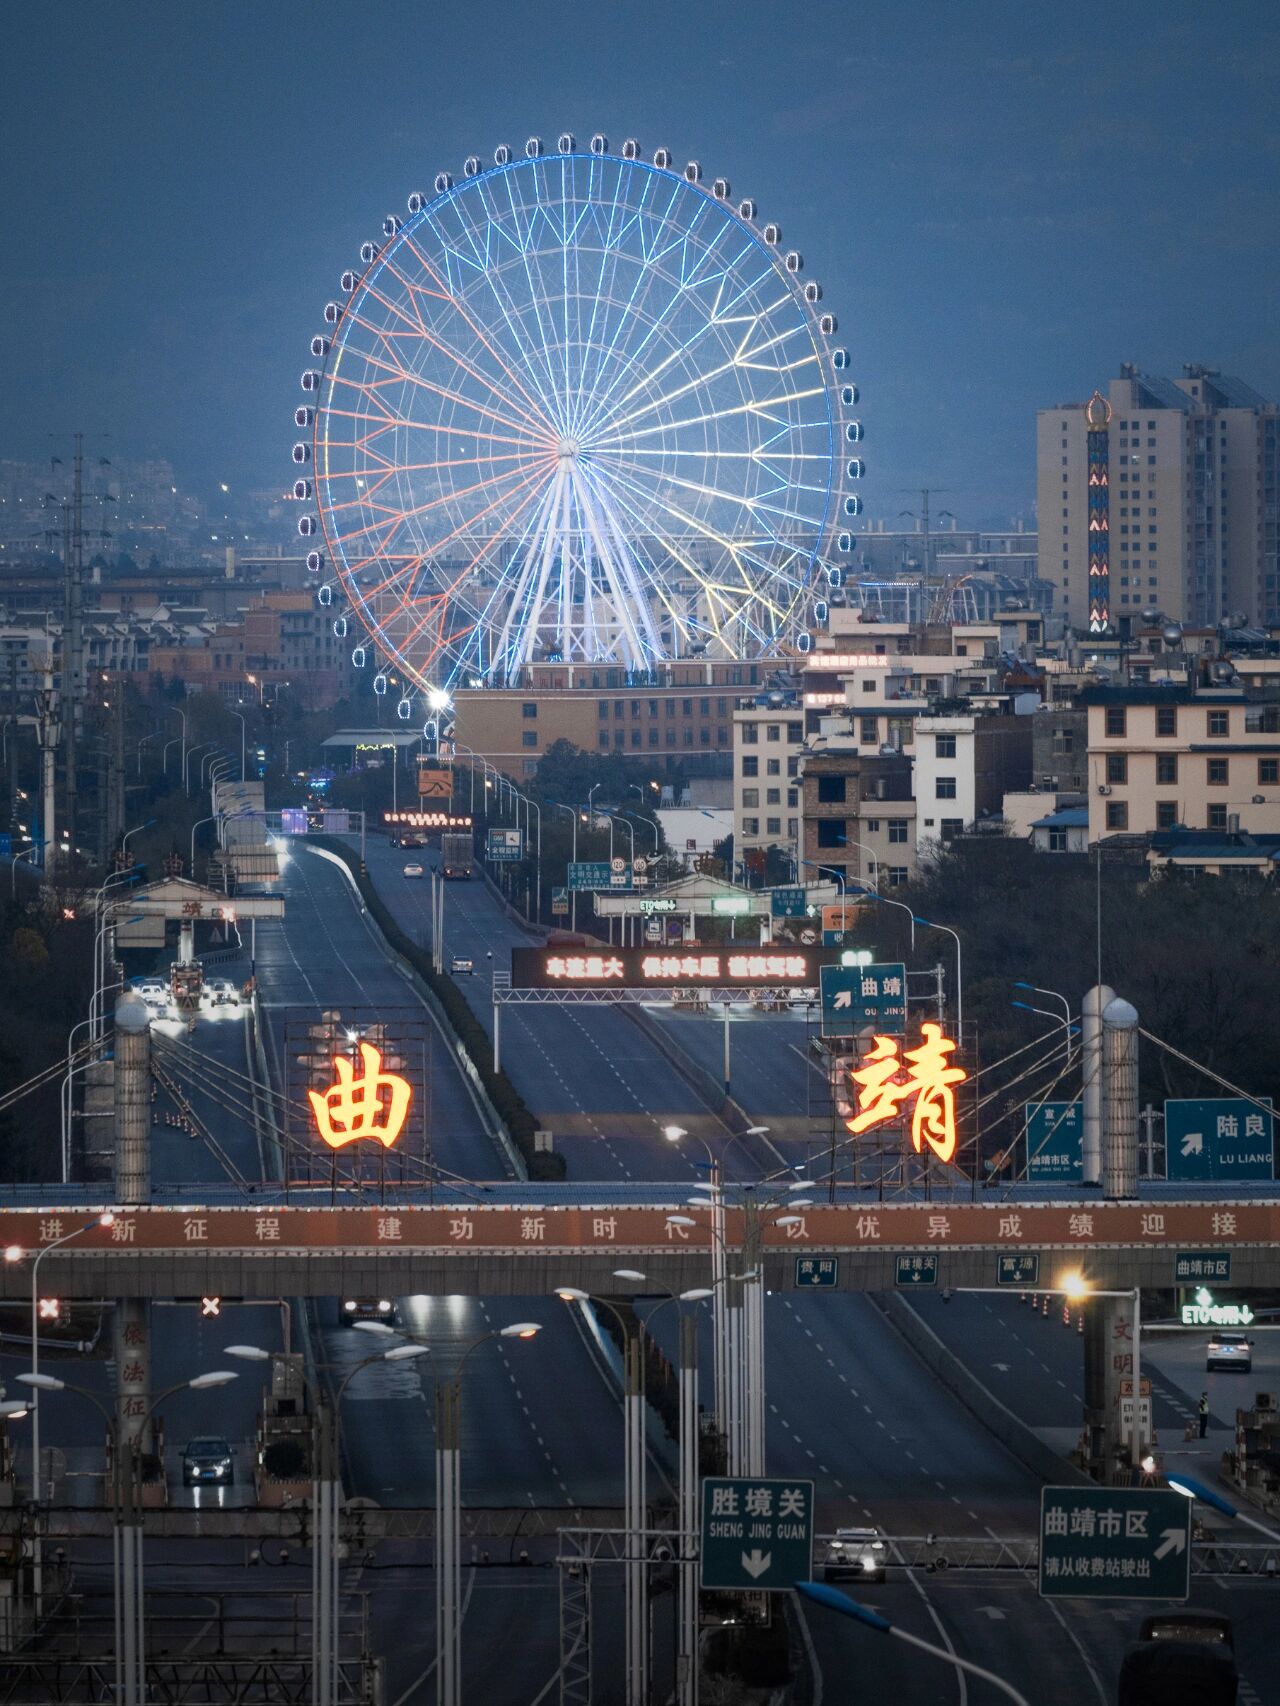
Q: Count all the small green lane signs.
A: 4